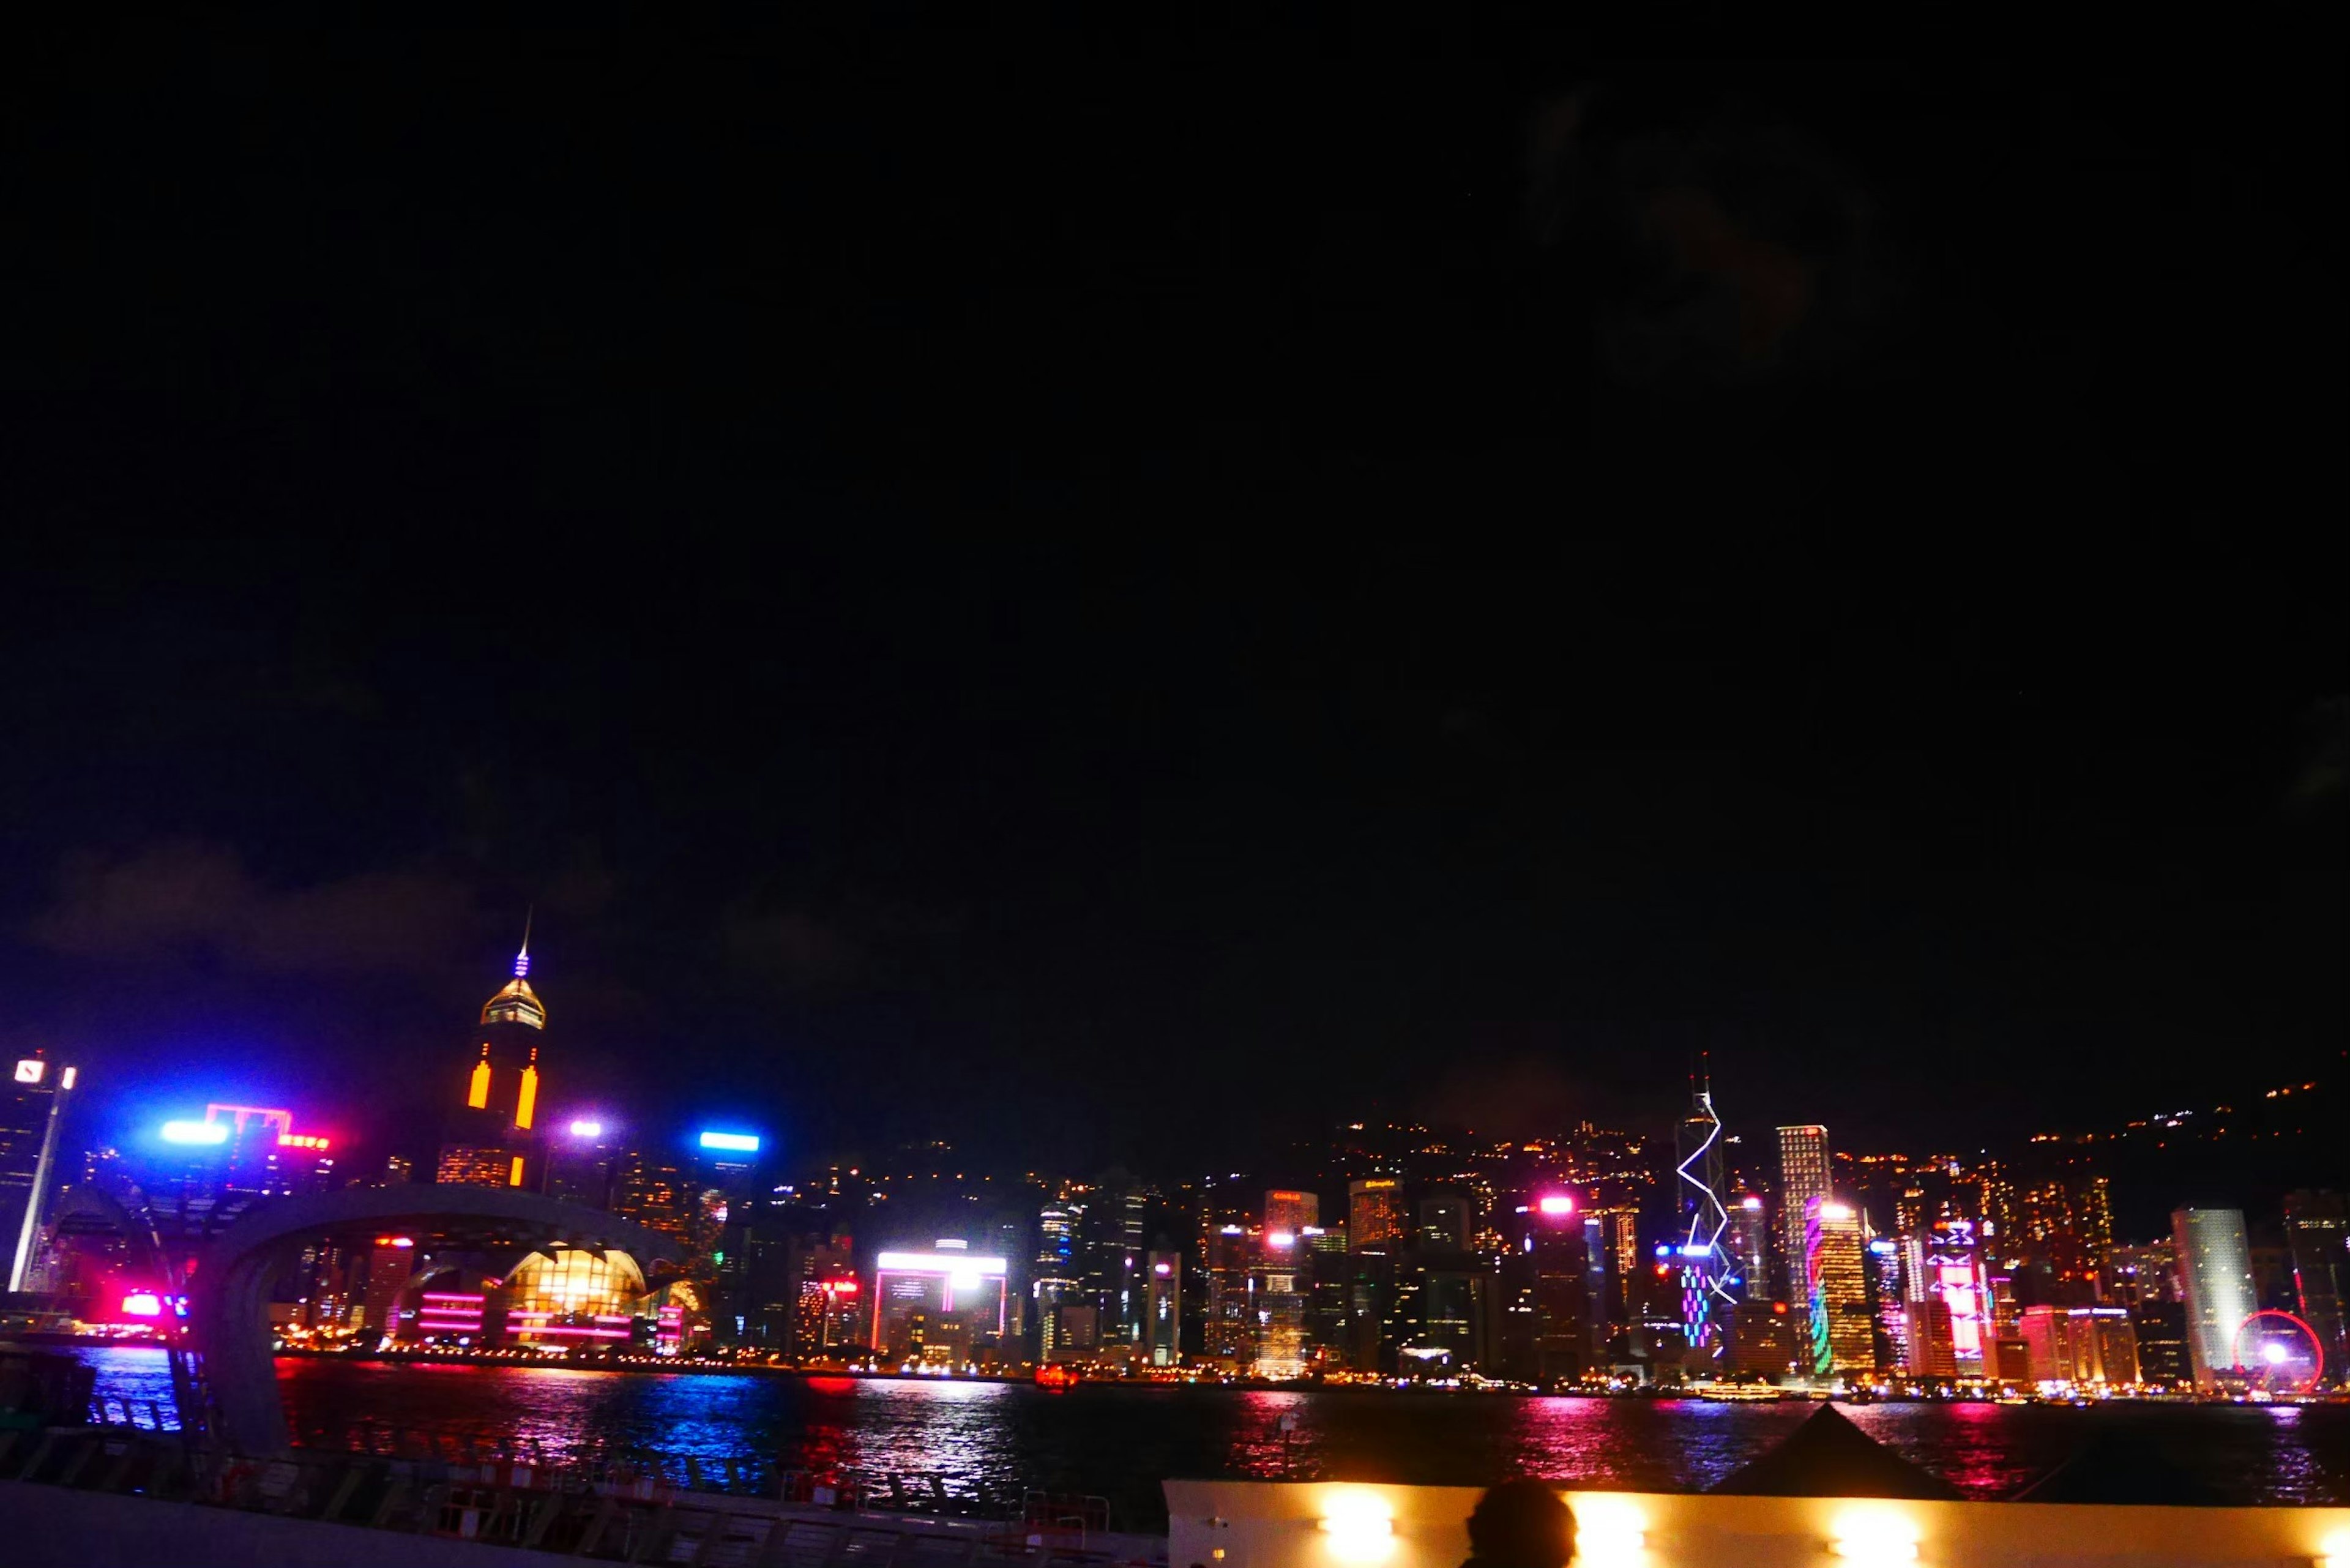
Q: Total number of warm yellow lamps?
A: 4